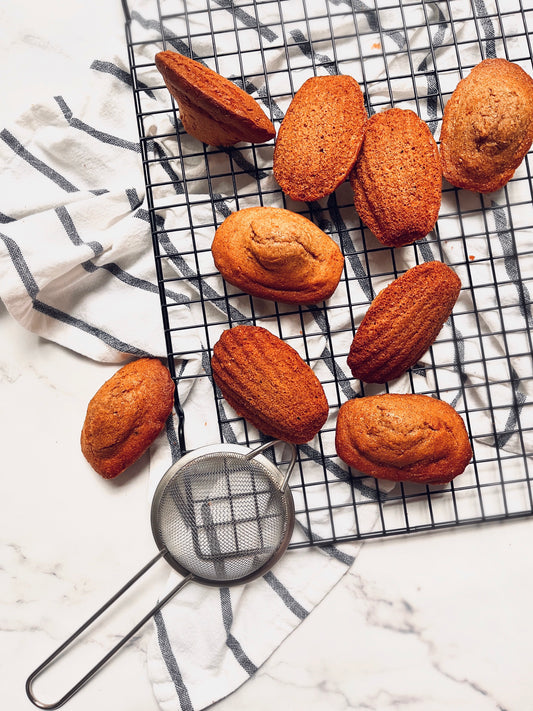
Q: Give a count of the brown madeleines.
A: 9